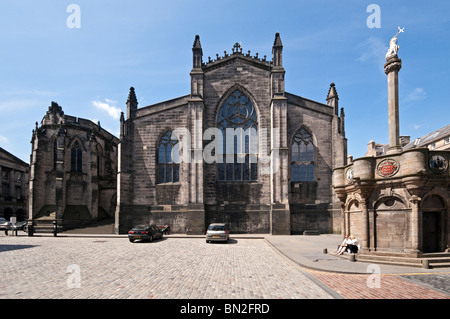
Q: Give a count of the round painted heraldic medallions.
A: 3